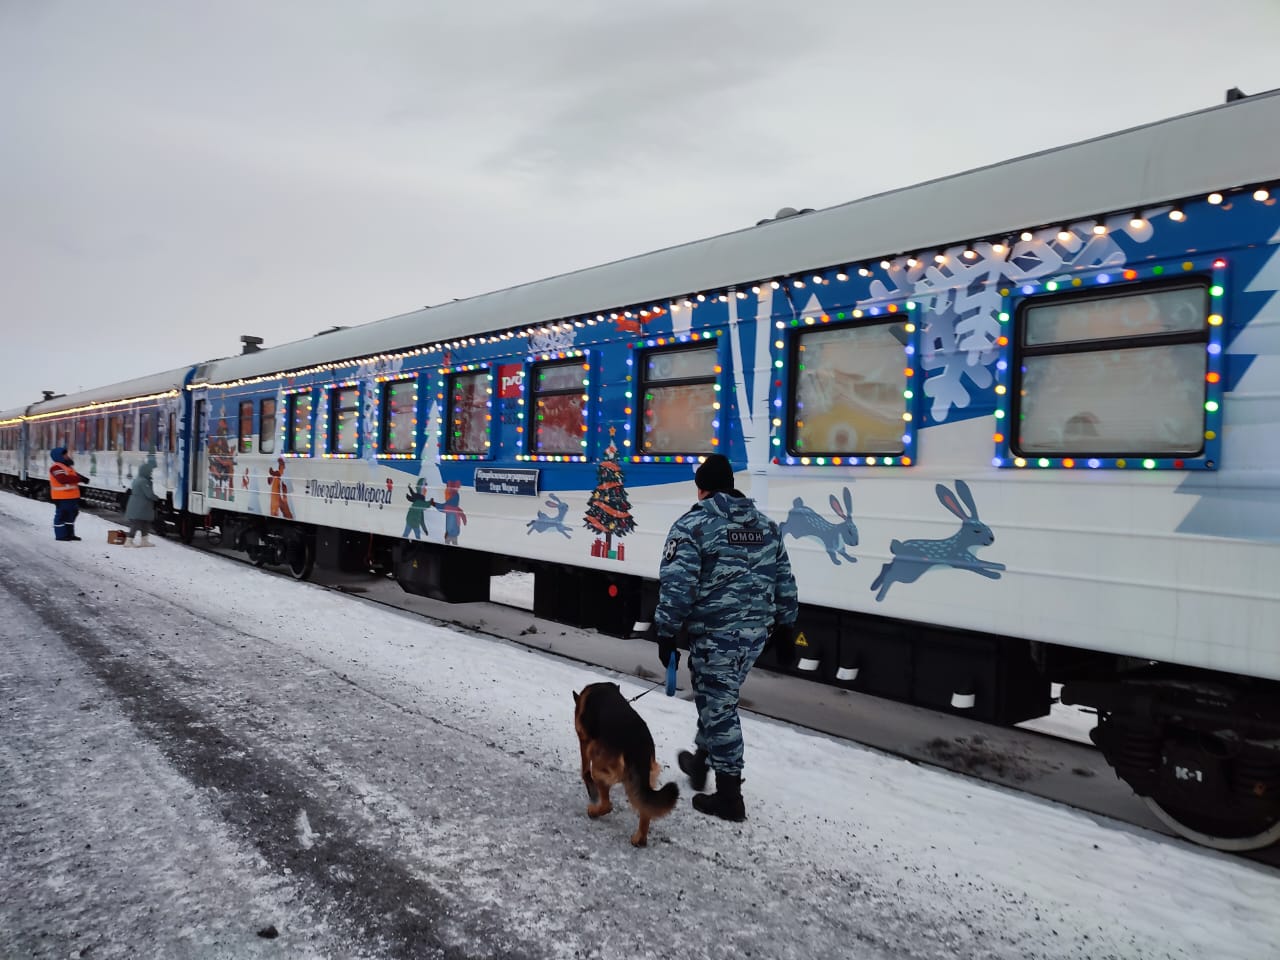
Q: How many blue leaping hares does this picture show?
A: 3